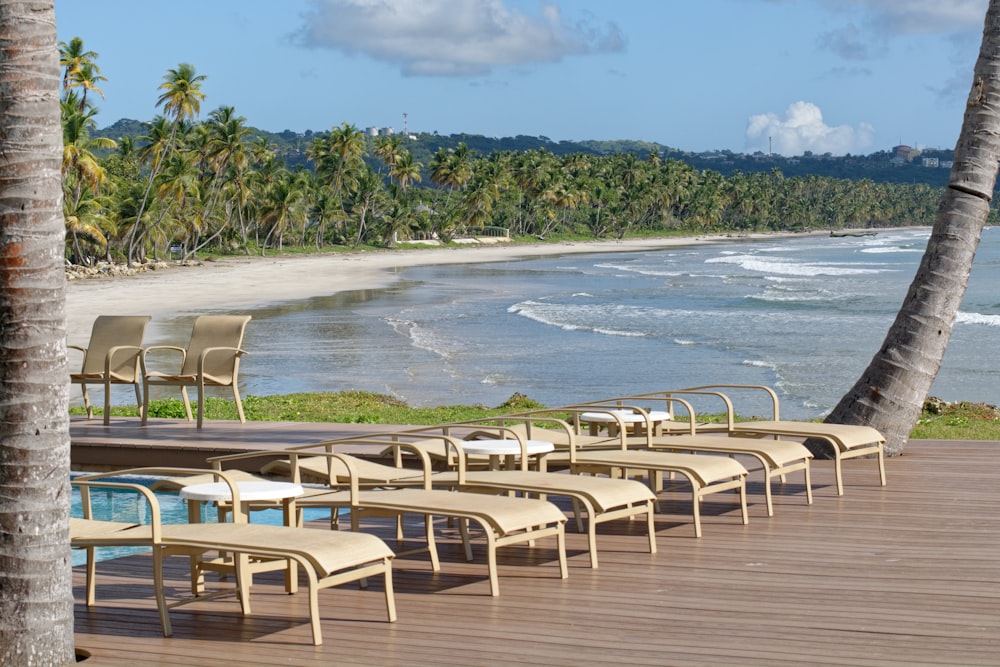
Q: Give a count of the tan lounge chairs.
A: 6